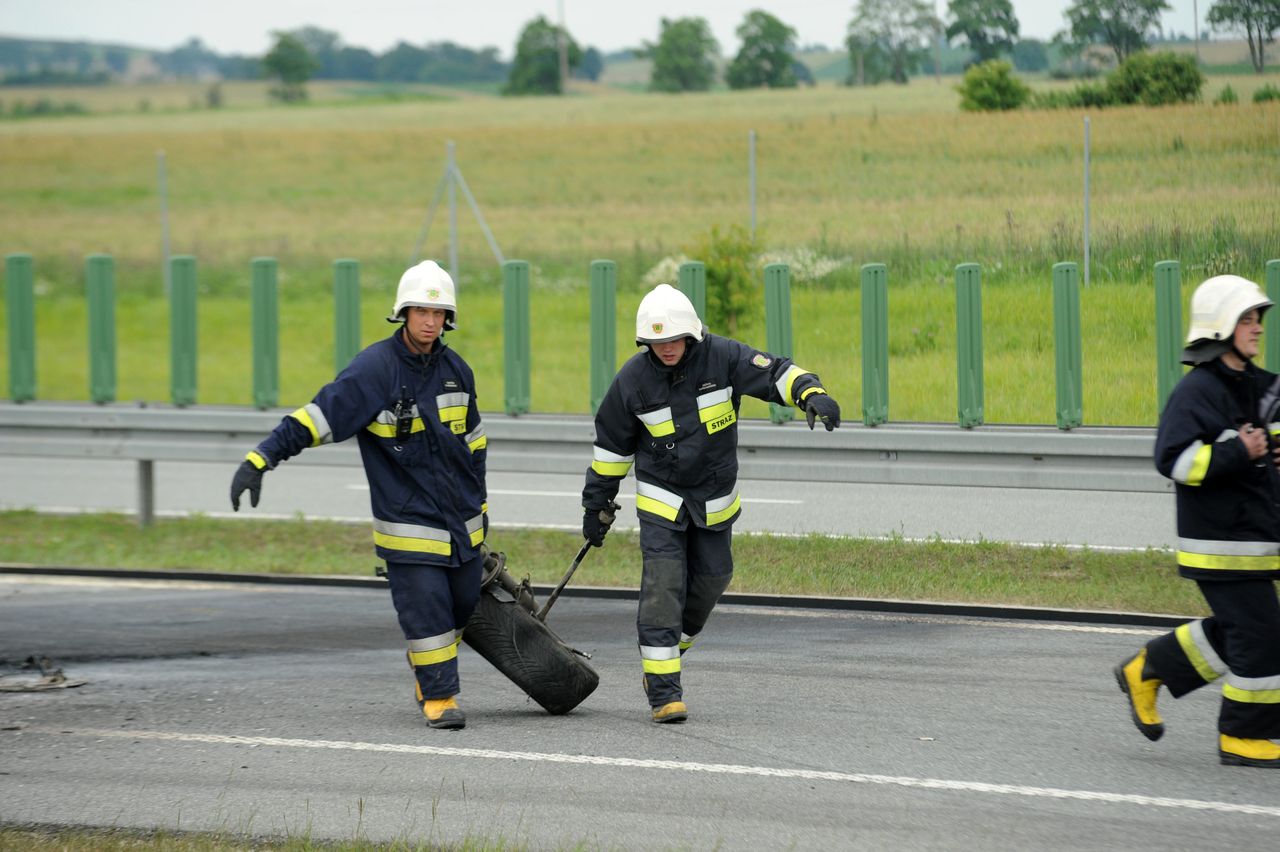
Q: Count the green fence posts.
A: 14